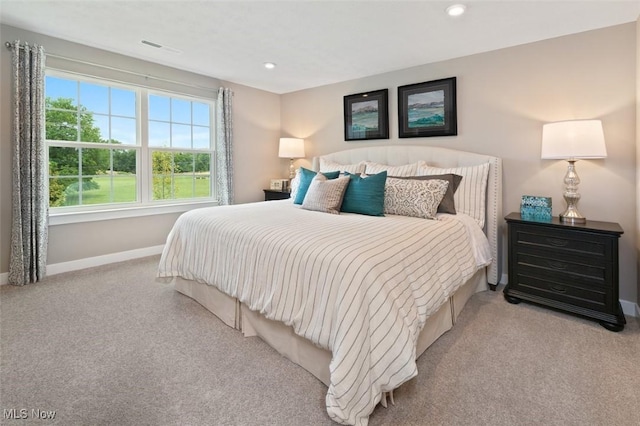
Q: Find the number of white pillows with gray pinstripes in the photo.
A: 3